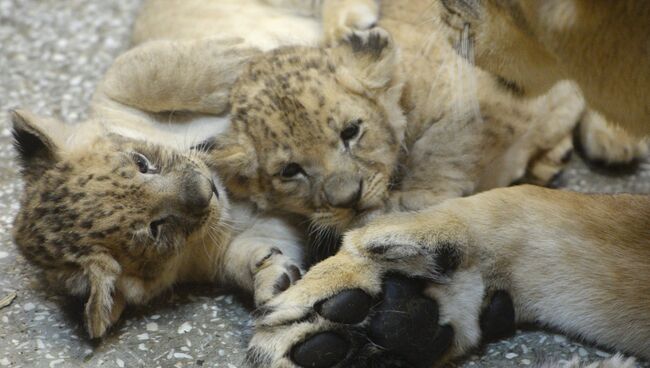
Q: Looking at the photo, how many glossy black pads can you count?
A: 4